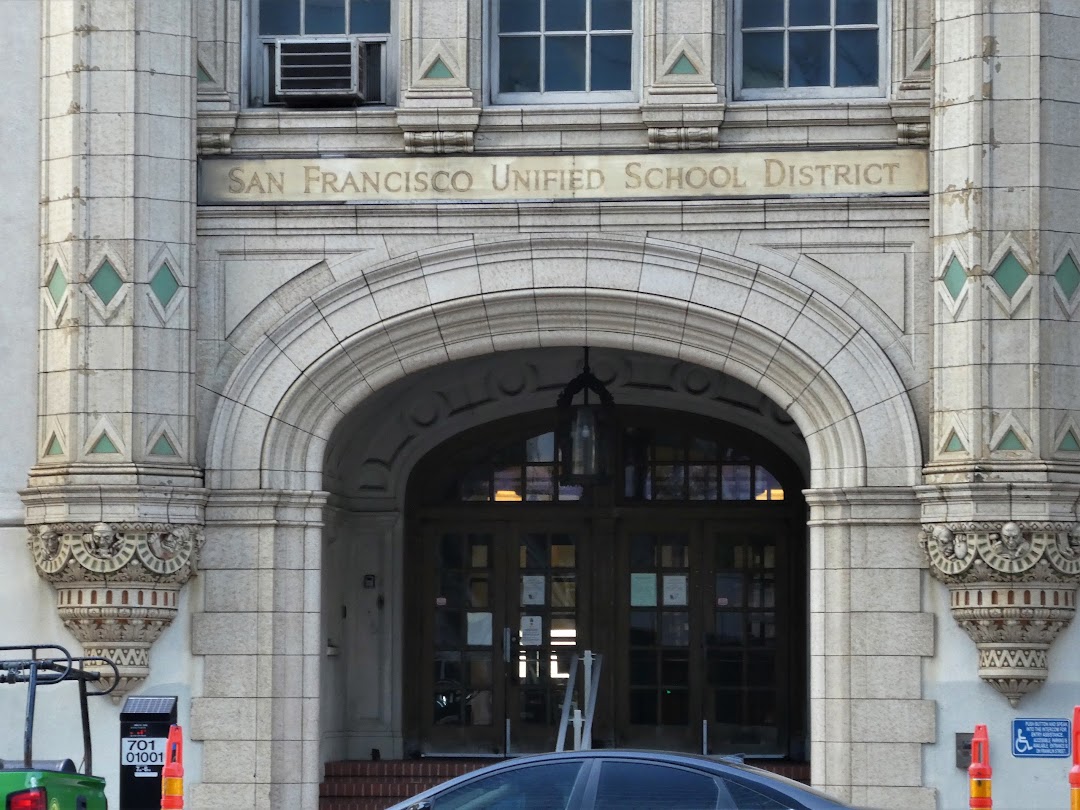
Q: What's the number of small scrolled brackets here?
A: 4